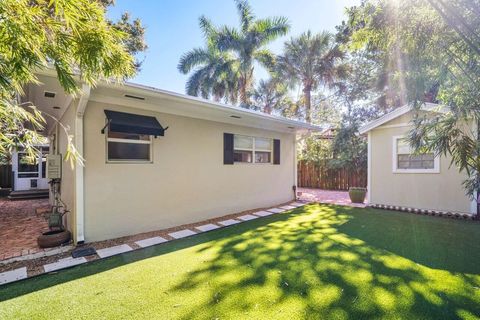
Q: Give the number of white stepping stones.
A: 12